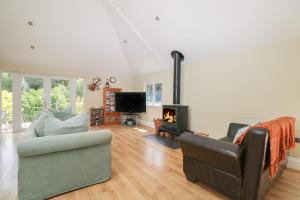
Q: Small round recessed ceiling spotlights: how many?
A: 4